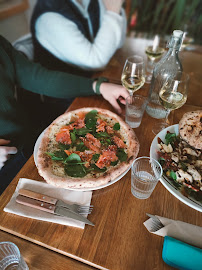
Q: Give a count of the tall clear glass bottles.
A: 1